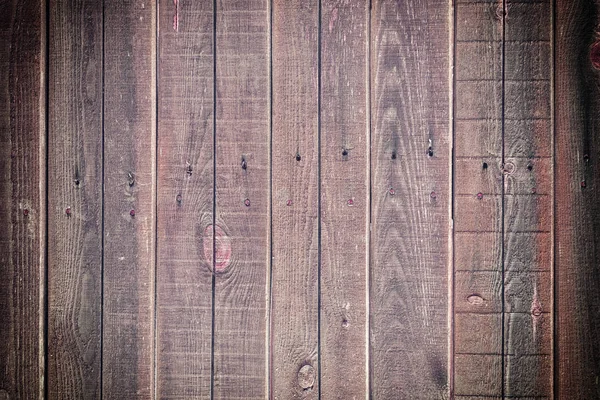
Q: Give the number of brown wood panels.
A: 11